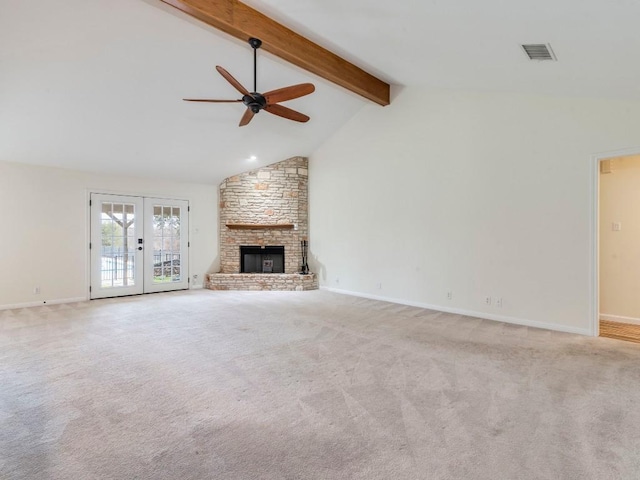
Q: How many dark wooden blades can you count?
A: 5